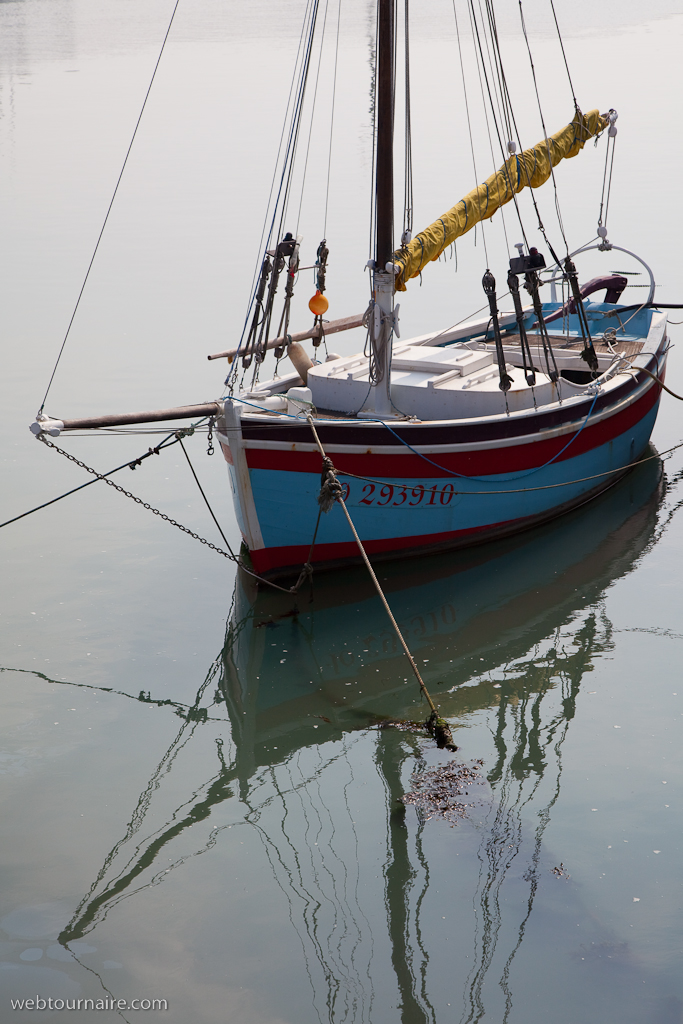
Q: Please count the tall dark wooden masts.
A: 1